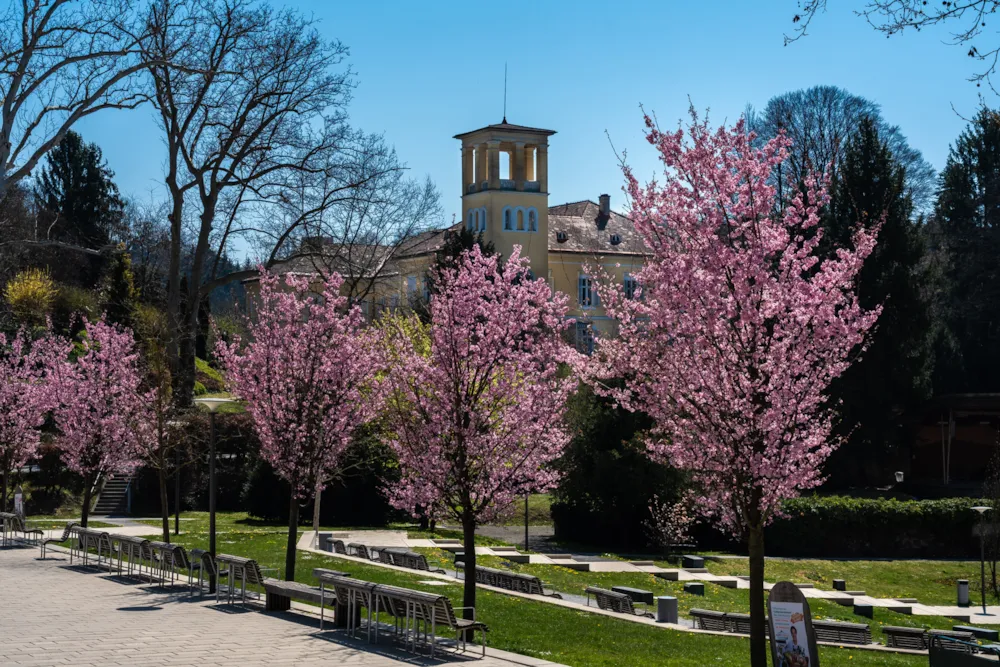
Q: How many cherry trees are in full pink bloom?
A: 5